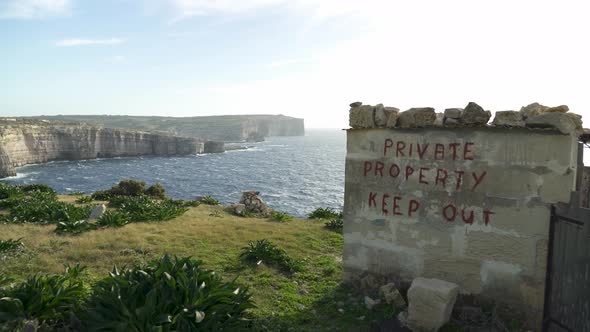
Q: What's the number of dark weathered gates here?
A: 1